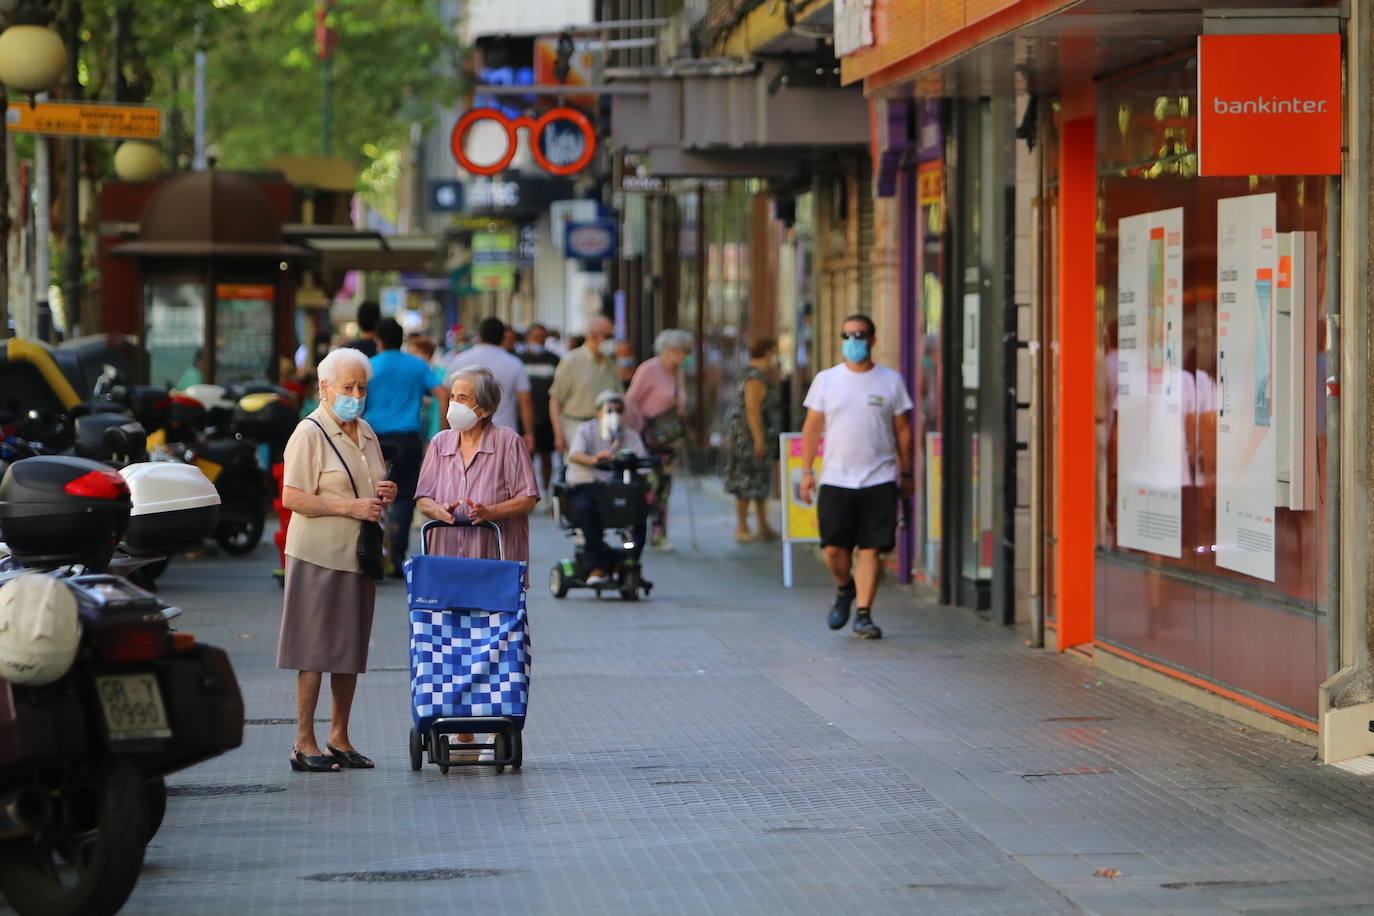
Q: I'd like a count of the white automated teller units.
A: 1